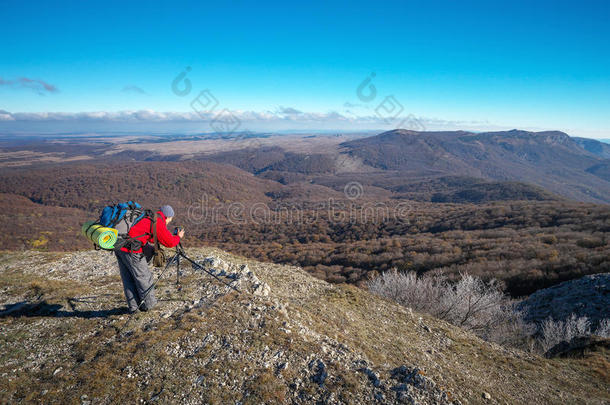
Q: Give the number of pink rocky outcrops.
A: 0